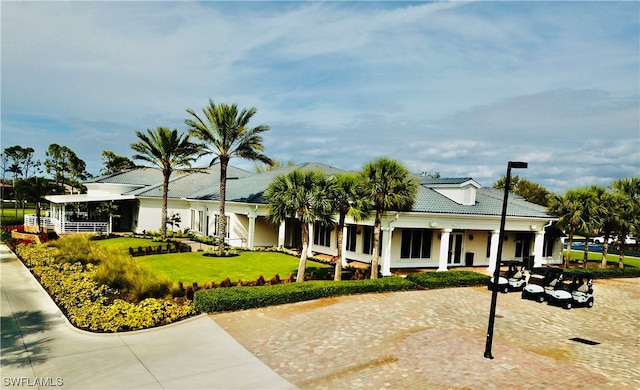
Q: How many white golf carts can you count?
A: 3